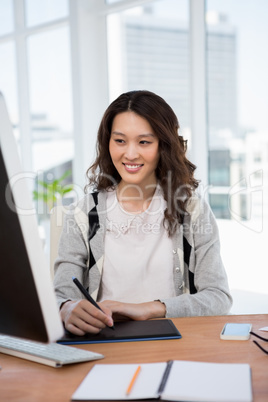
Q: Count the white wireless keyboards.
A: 1